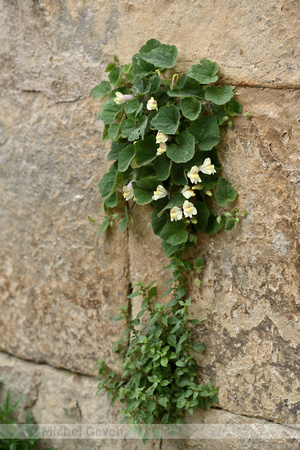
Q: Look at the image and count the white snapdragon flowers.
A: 11